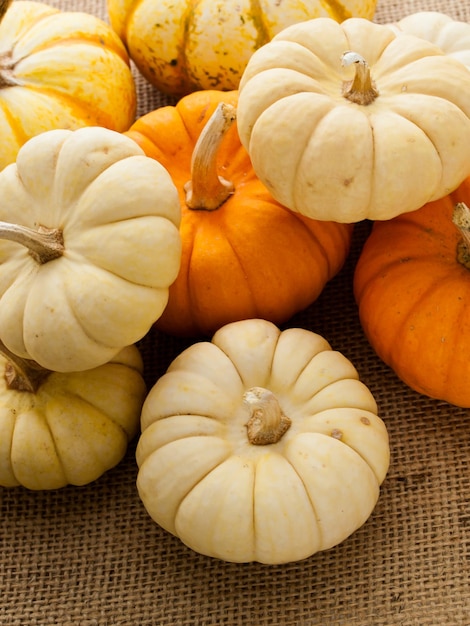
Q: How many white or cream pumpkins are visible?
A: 5